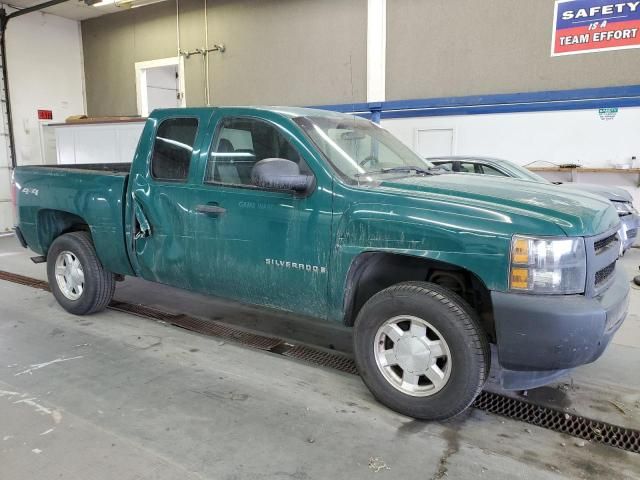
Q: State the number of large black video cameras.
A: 0